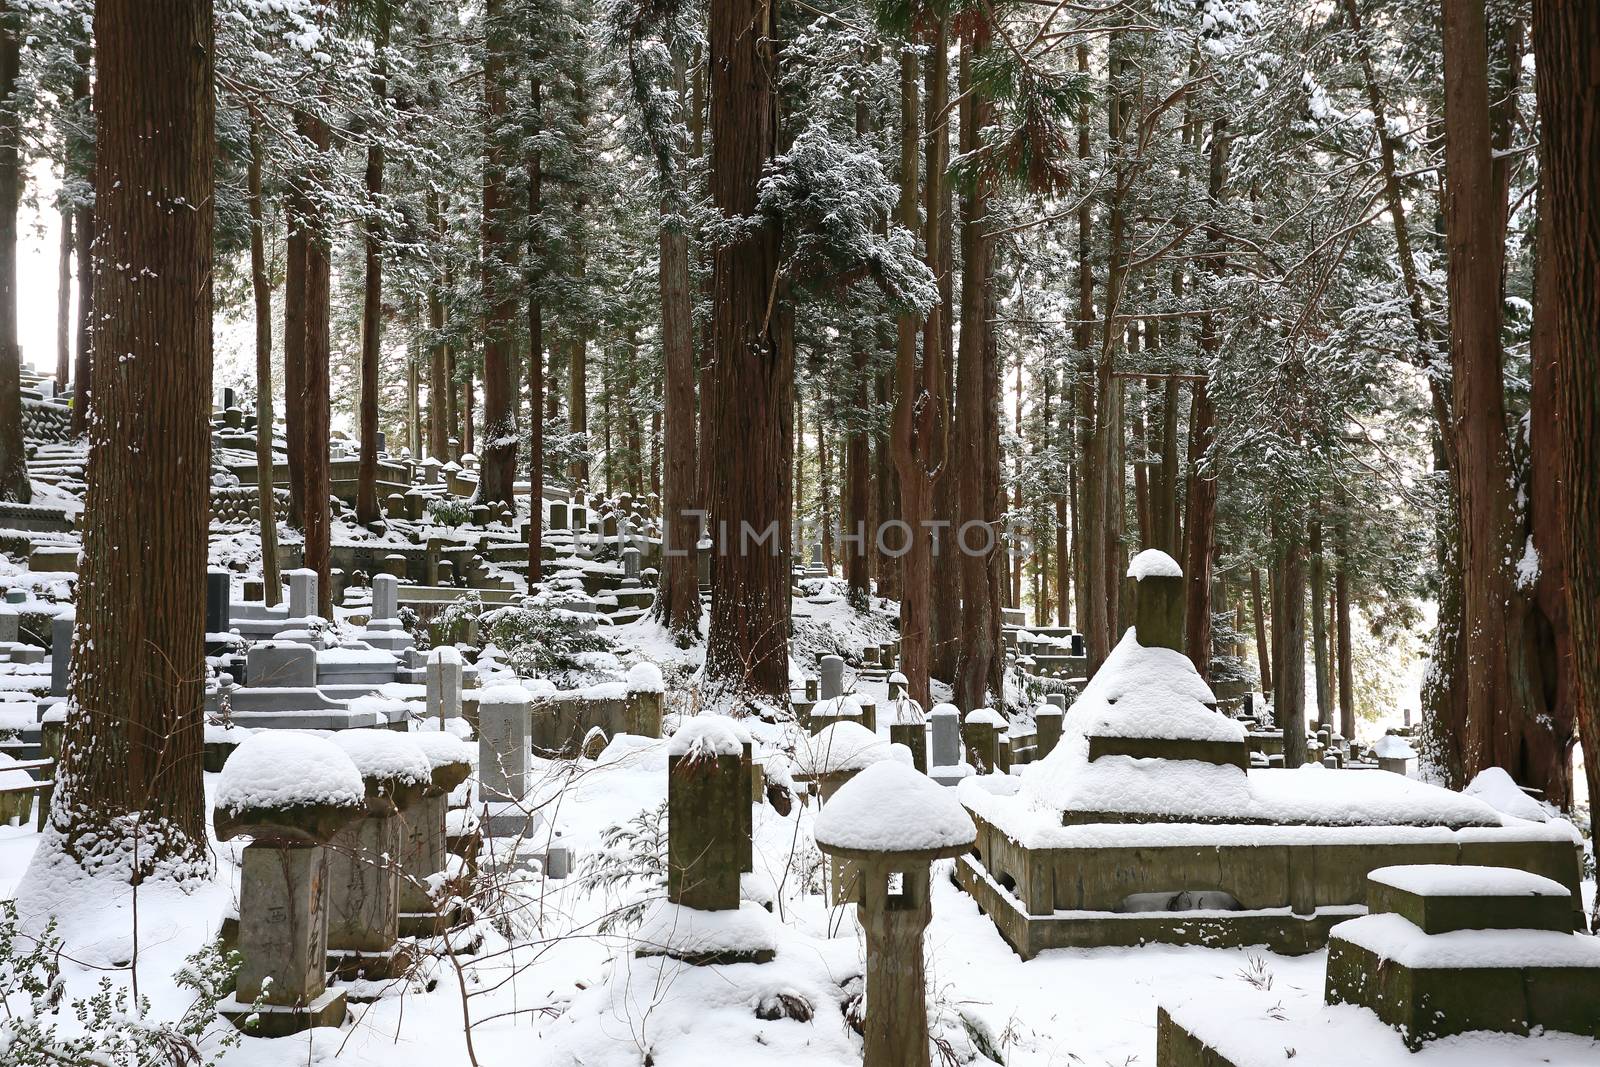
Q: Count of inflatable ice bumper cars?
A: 0